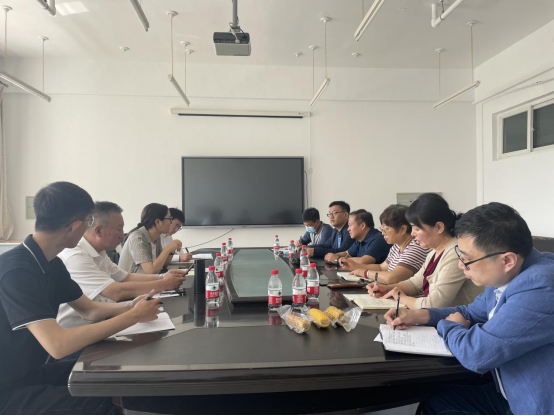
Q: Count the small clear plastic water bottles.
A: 11